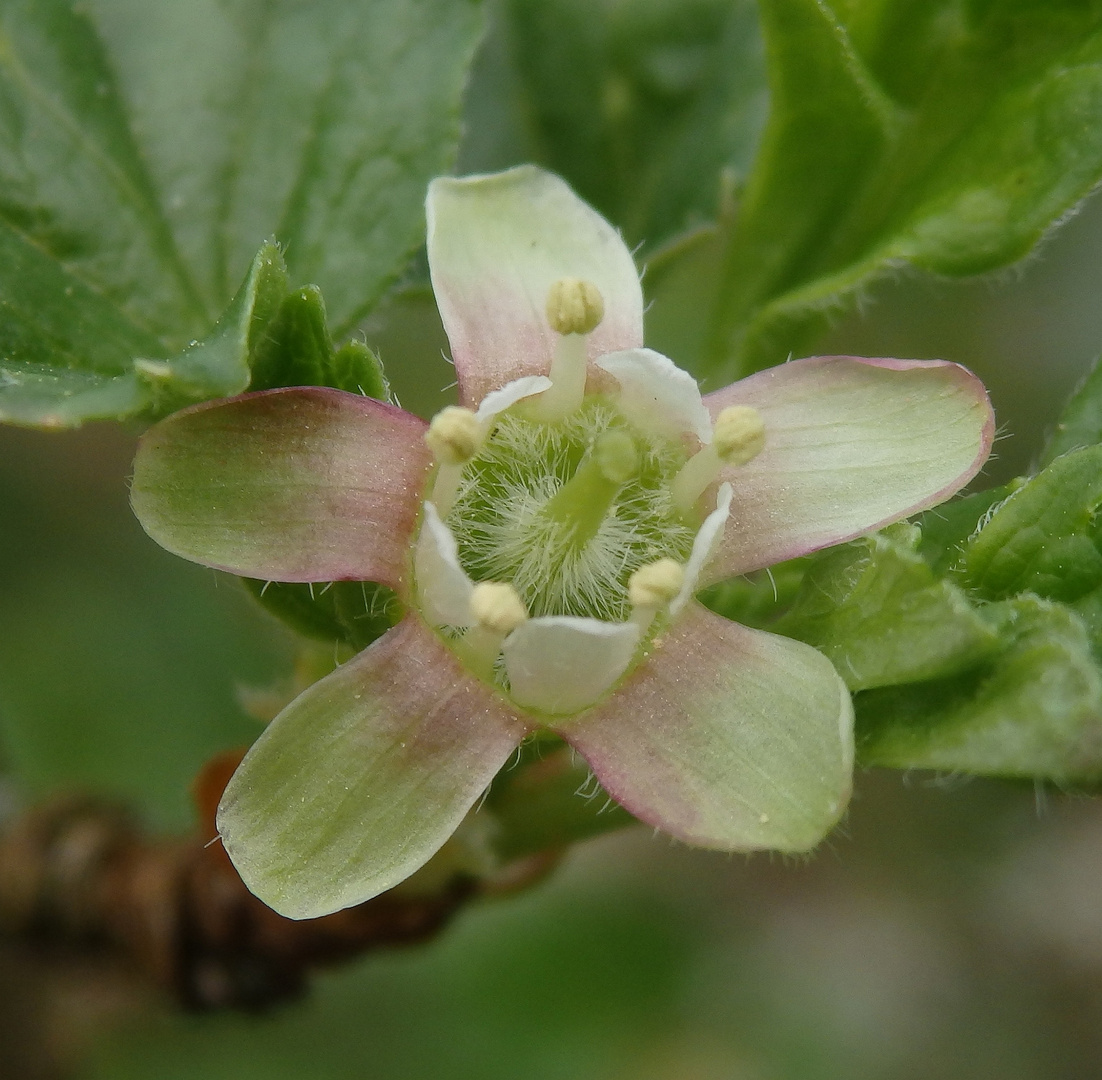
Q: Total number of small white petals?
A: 5